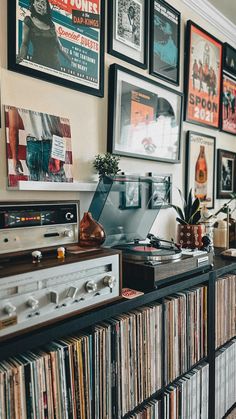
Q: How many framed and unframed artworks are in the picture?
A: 12